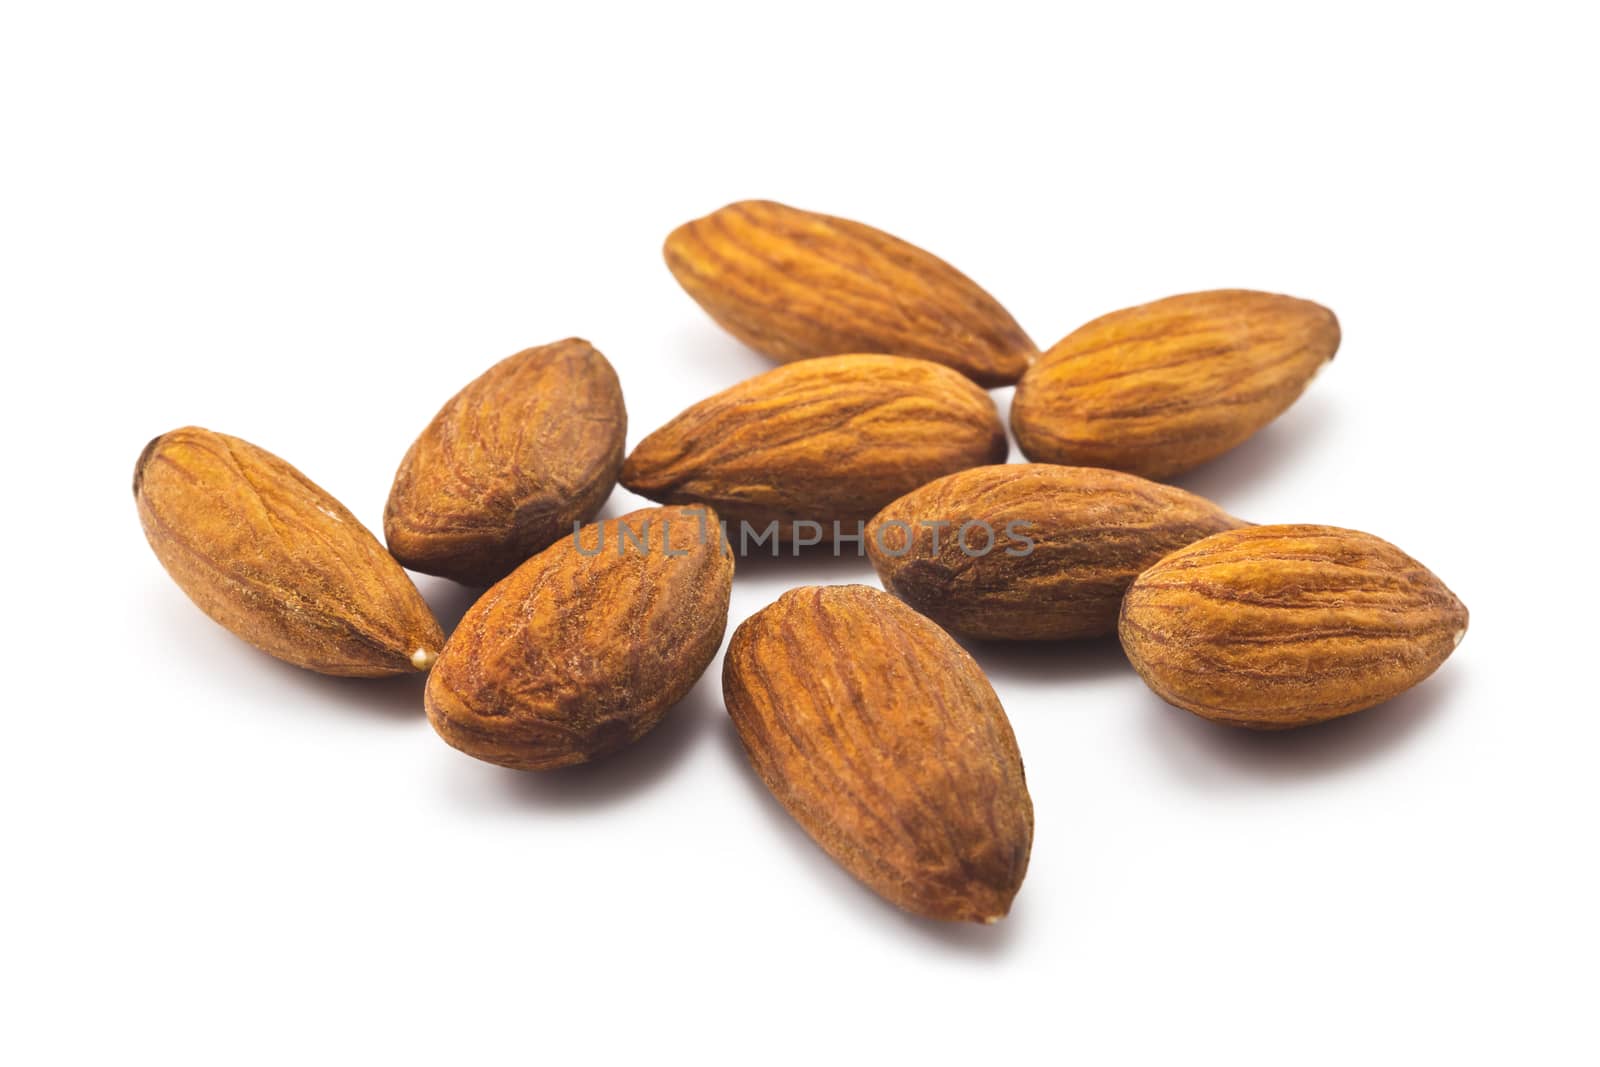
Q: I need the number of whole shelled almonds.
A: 9